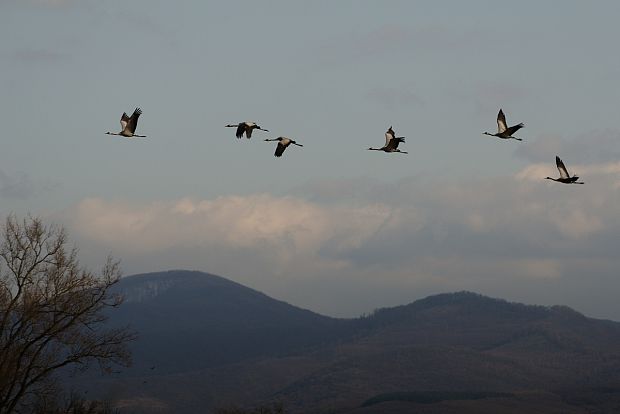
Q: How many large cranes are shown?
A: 6